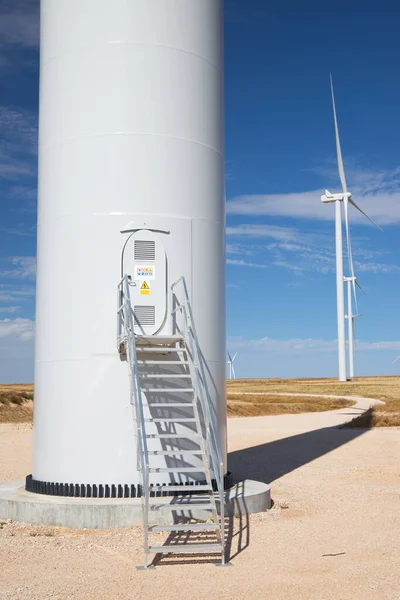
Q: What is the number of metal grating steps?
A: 13